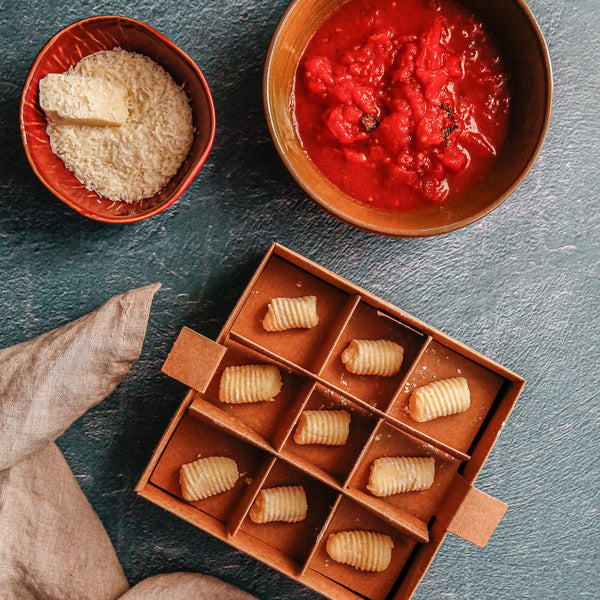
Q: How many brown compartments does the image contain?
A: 9